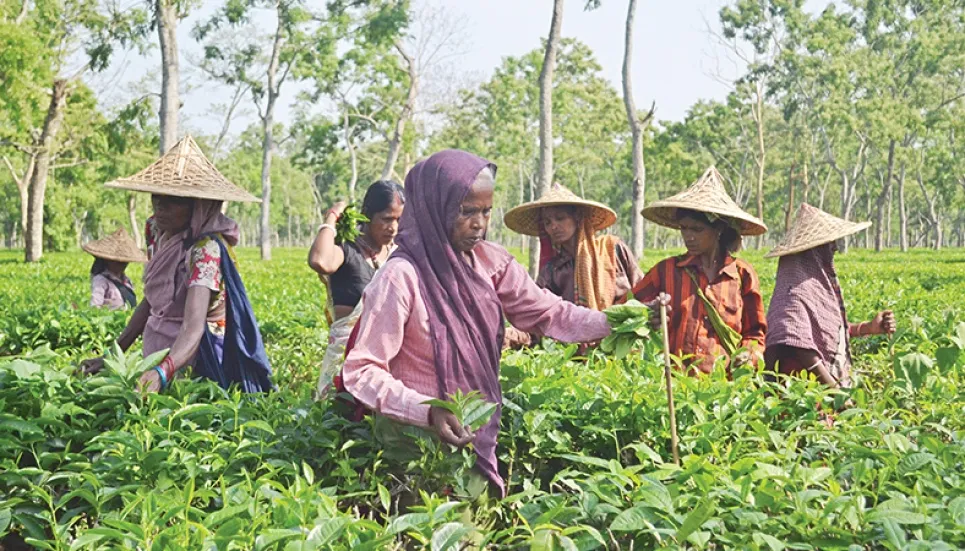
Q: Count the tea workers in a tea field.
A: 7